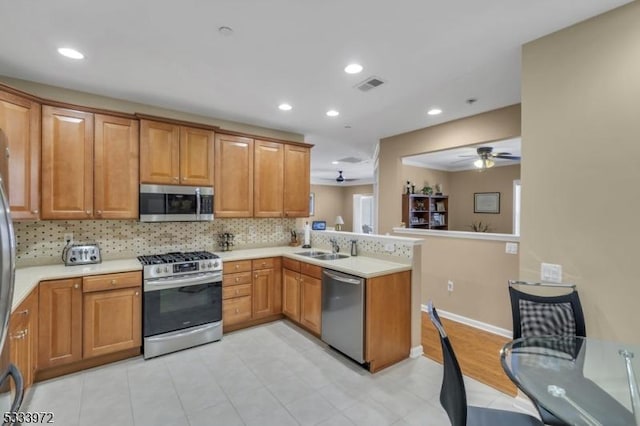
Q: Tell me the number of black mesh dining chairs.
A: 2